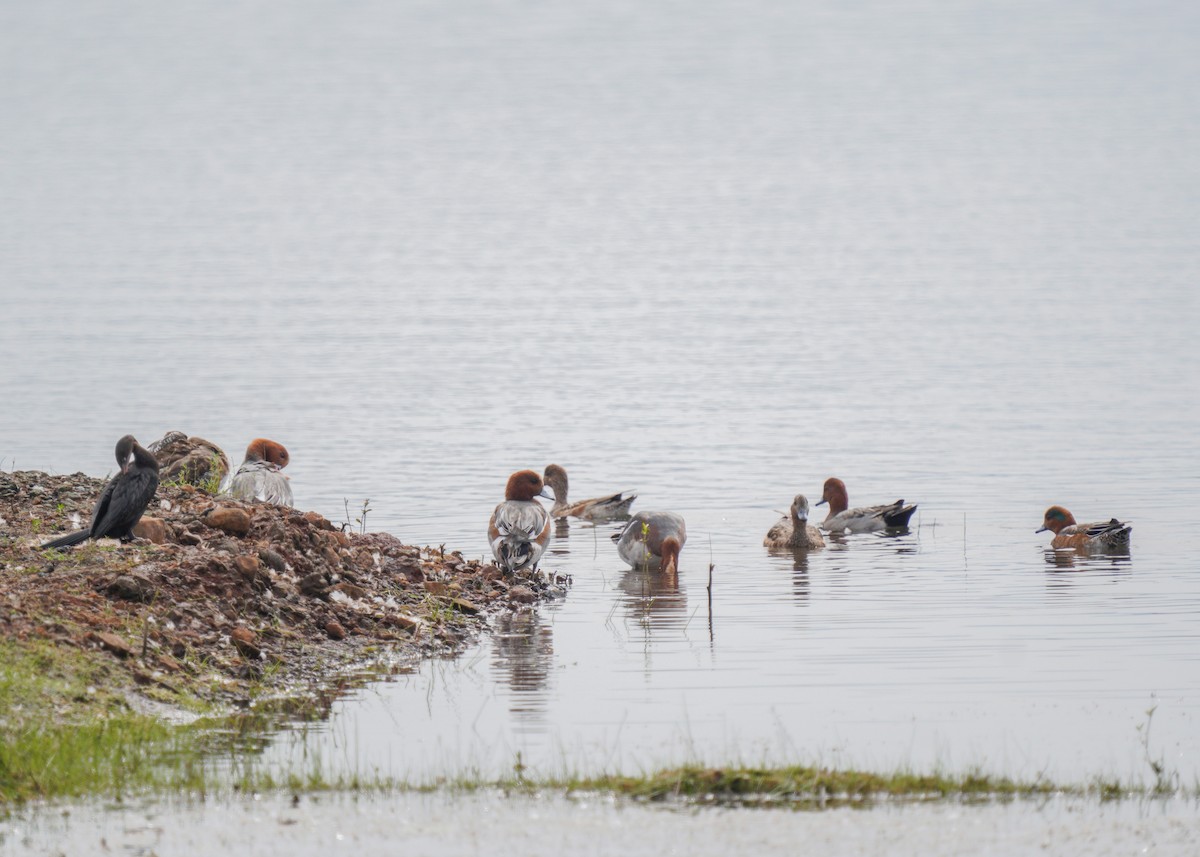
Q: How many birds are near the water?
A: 9